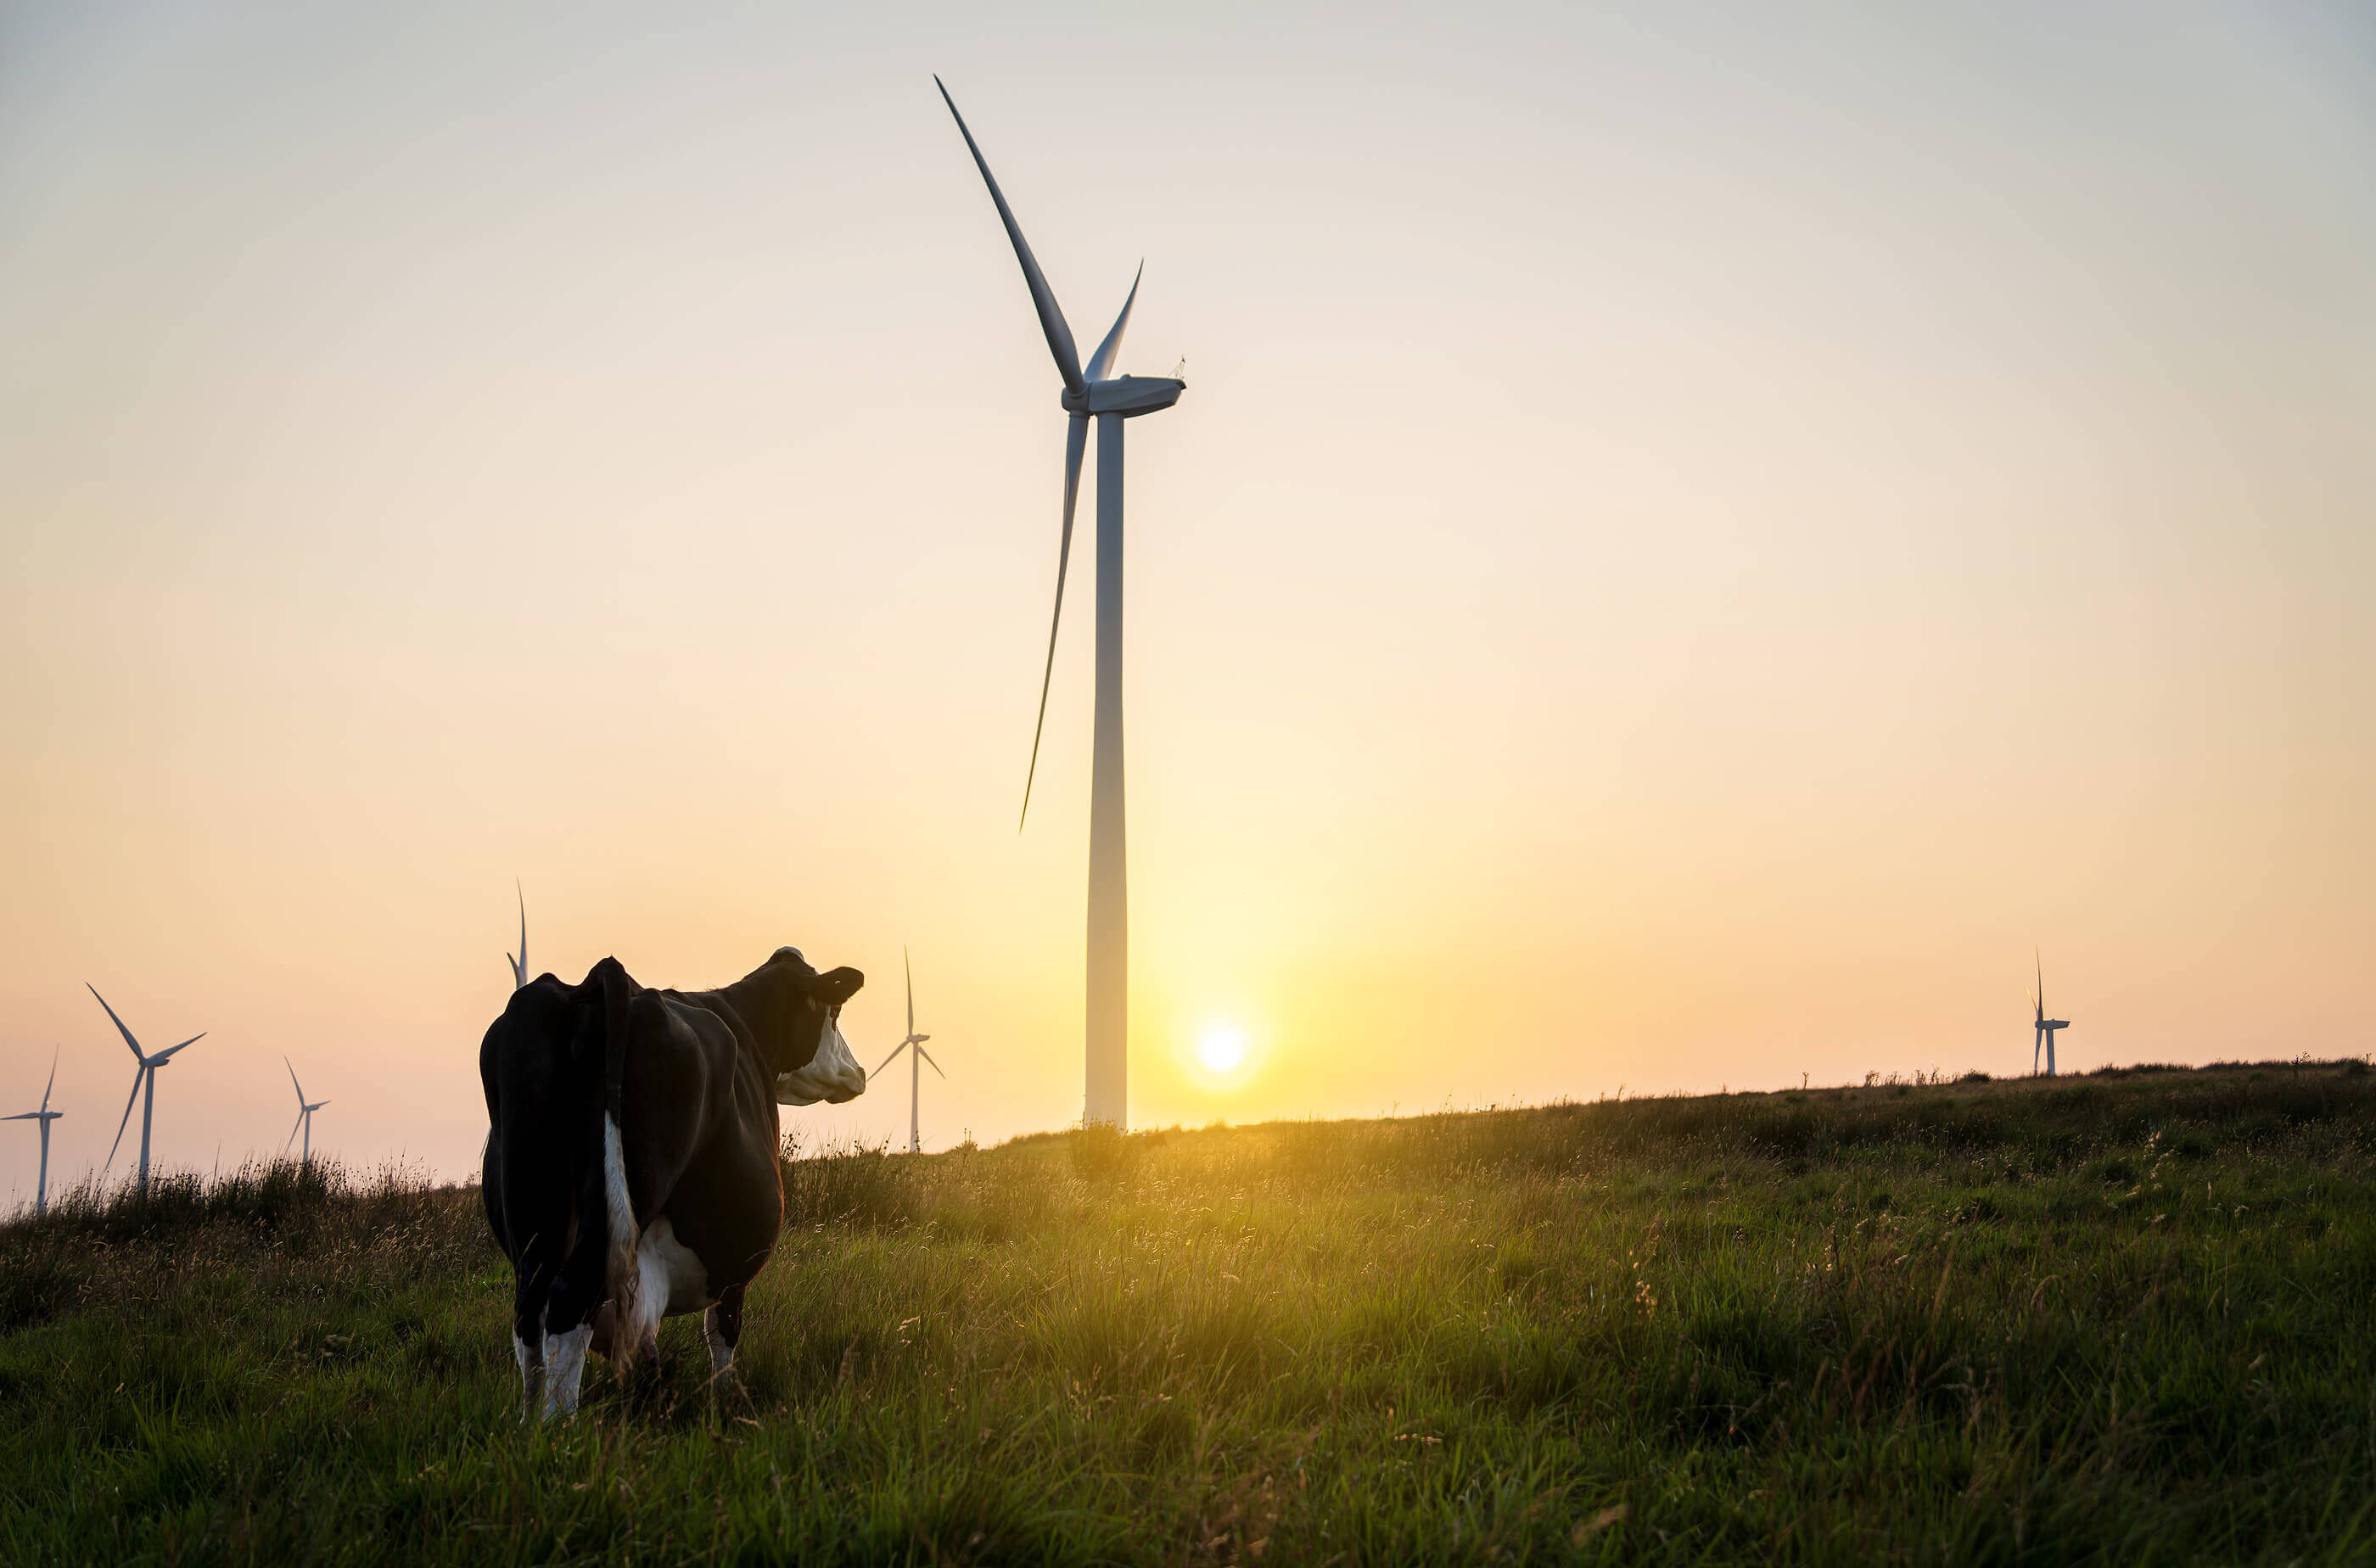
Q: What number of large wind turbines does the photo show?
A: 1